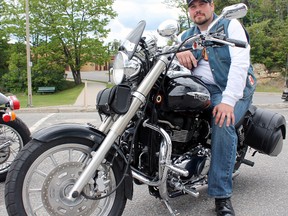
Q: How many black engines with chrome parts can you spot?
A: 1